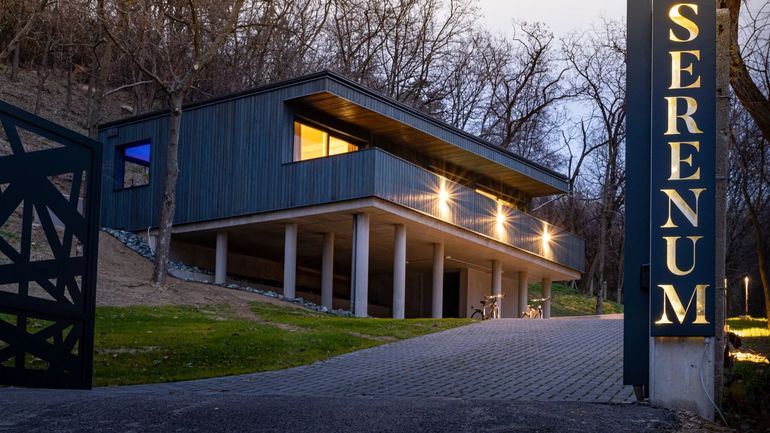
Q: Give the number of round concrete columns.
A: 9